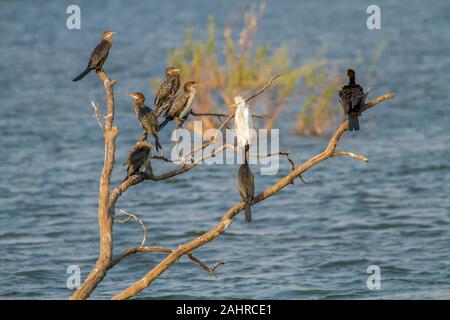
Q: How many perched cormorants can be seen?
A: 7